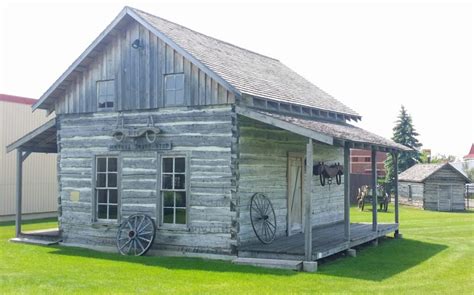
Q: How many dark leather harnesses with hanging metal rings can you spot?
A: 1